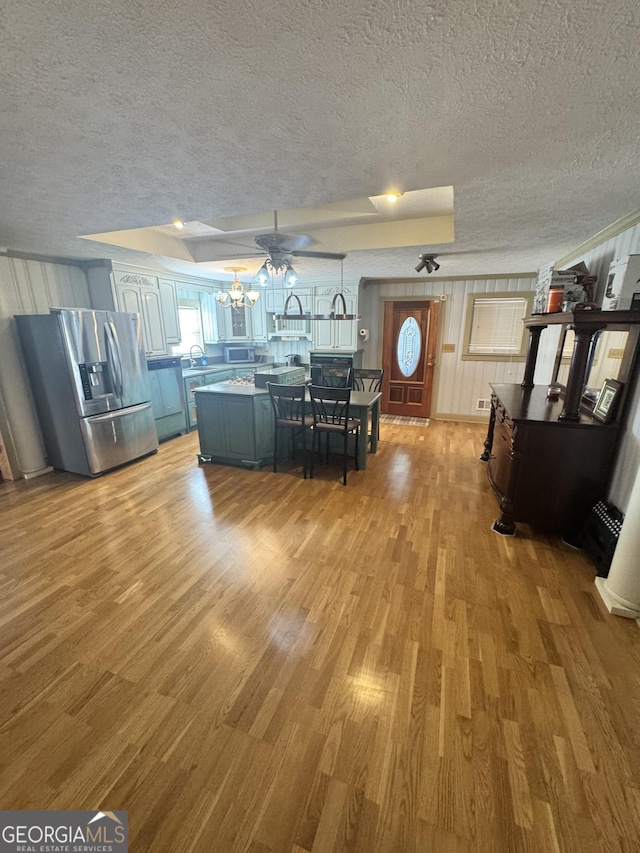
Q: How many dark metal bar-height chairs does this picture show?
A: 4